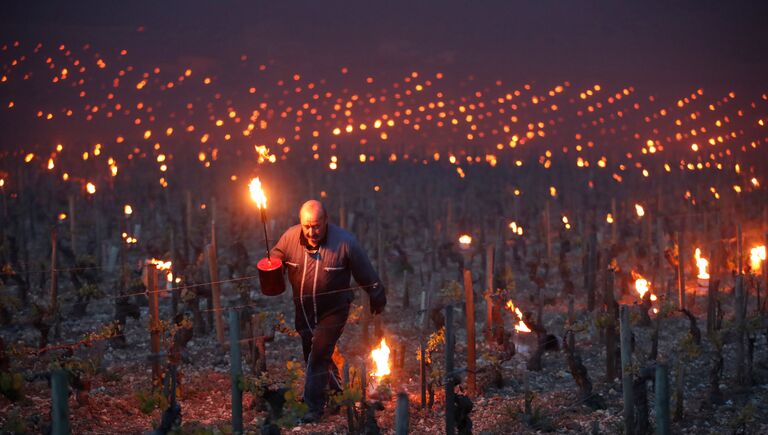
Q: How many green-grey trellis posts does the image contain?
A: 6